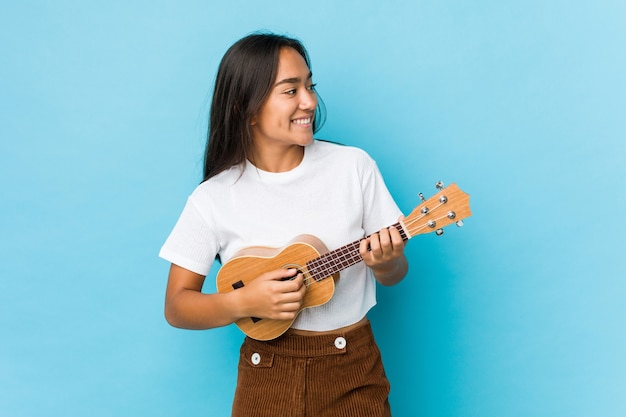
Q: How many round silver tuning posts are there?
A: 4